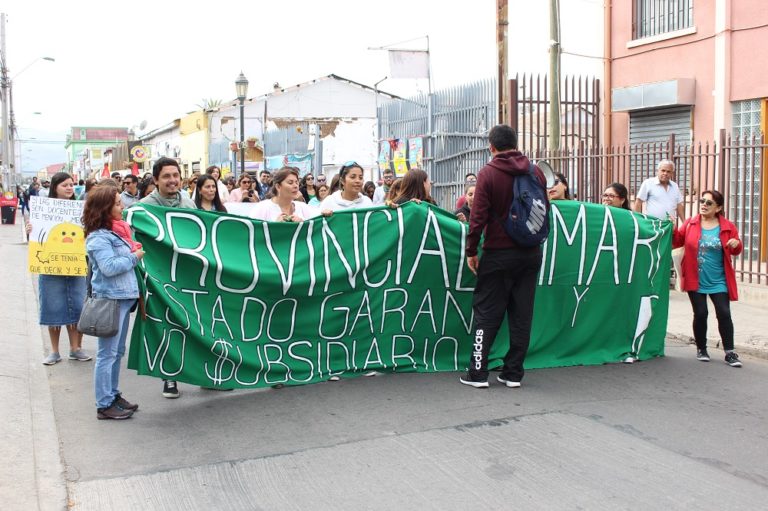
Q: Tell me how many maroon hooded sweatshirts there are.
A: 1